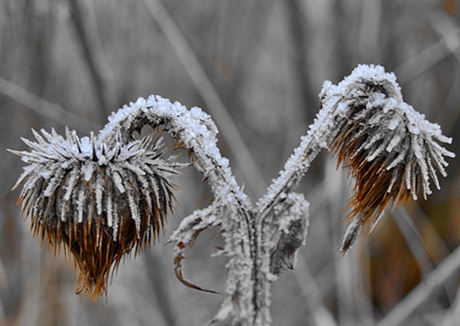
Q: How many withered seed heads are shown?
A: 2